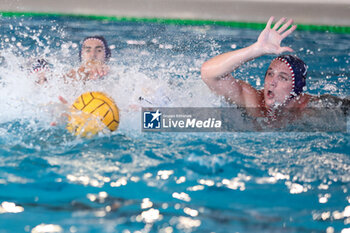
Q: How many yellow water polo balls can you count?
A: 1